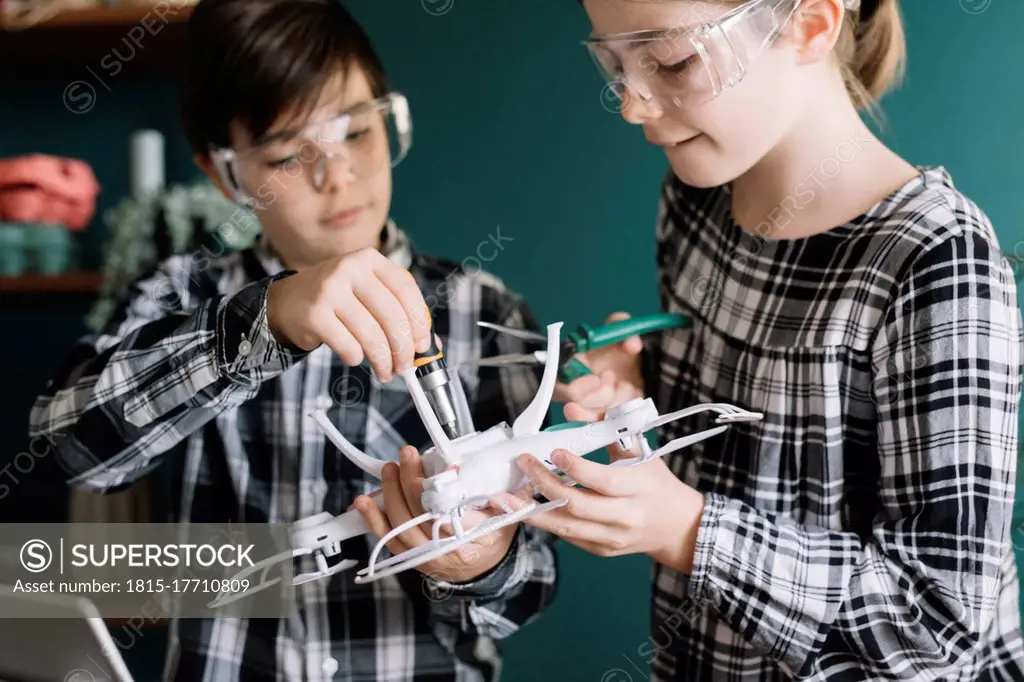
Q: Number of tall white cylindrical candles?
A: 1